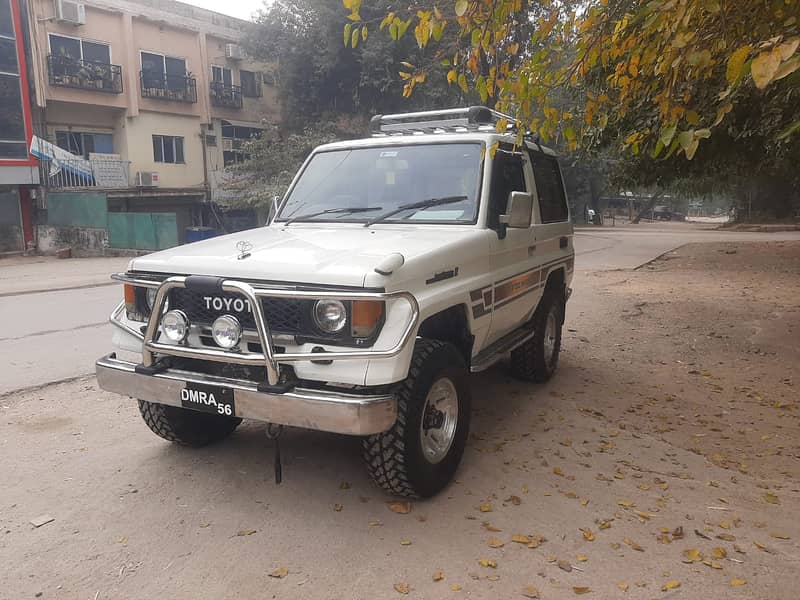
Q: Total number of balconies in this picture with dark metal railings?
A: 3